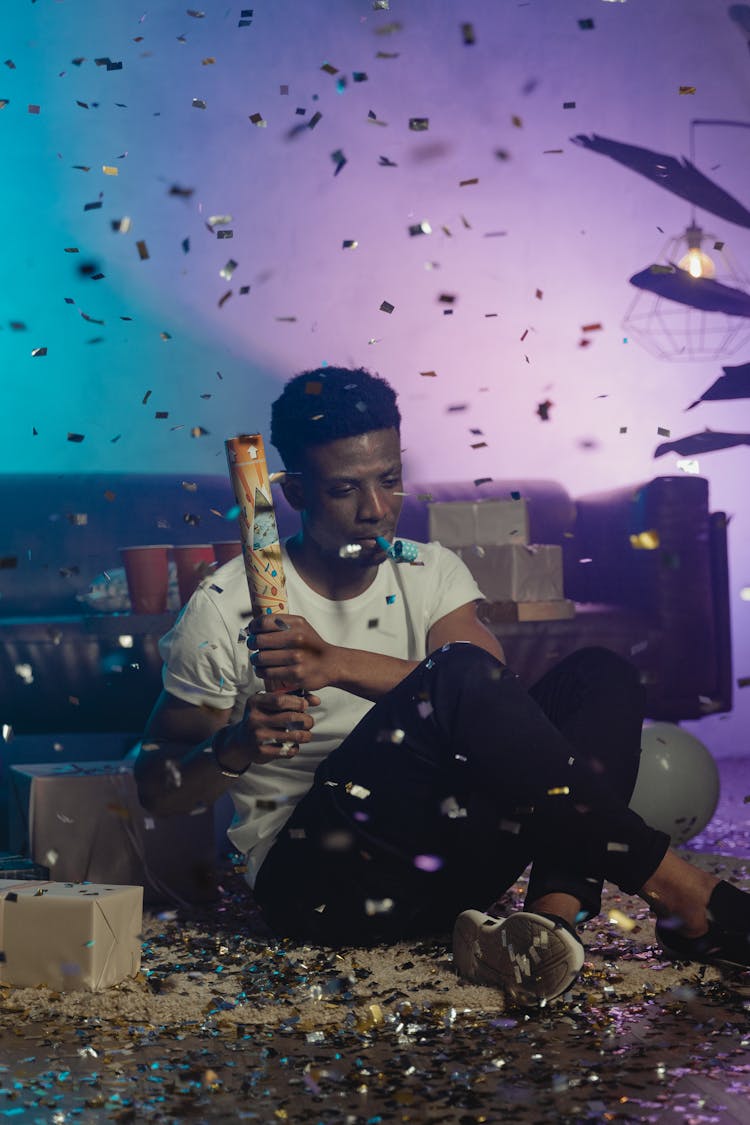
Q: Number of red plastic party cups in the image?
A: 3